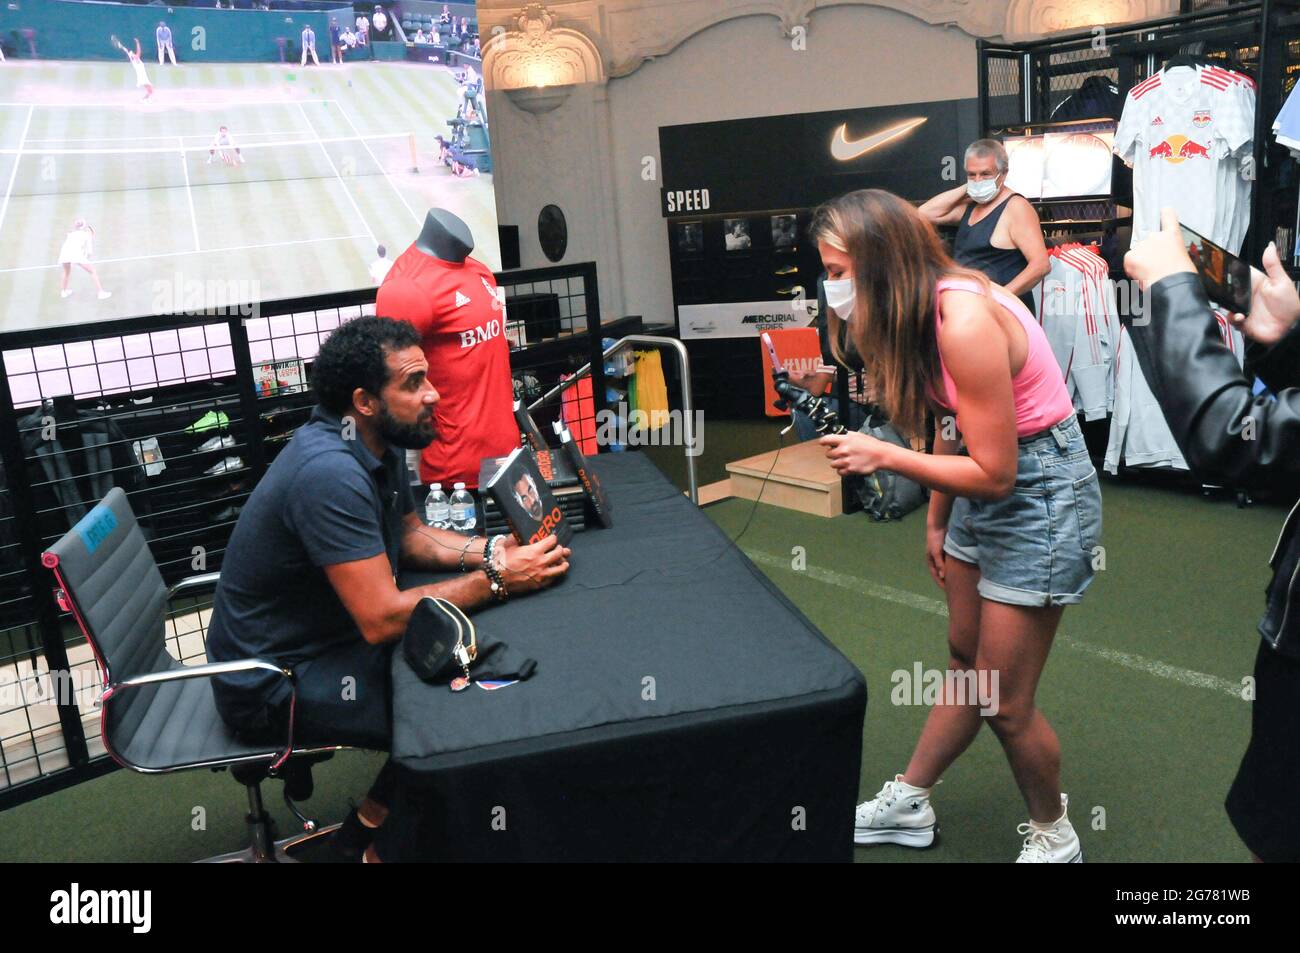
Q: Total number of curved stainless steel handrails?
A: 1